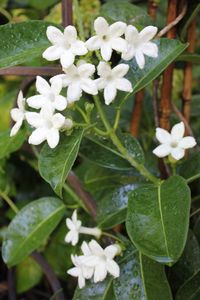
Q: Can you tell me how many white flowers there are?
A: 12